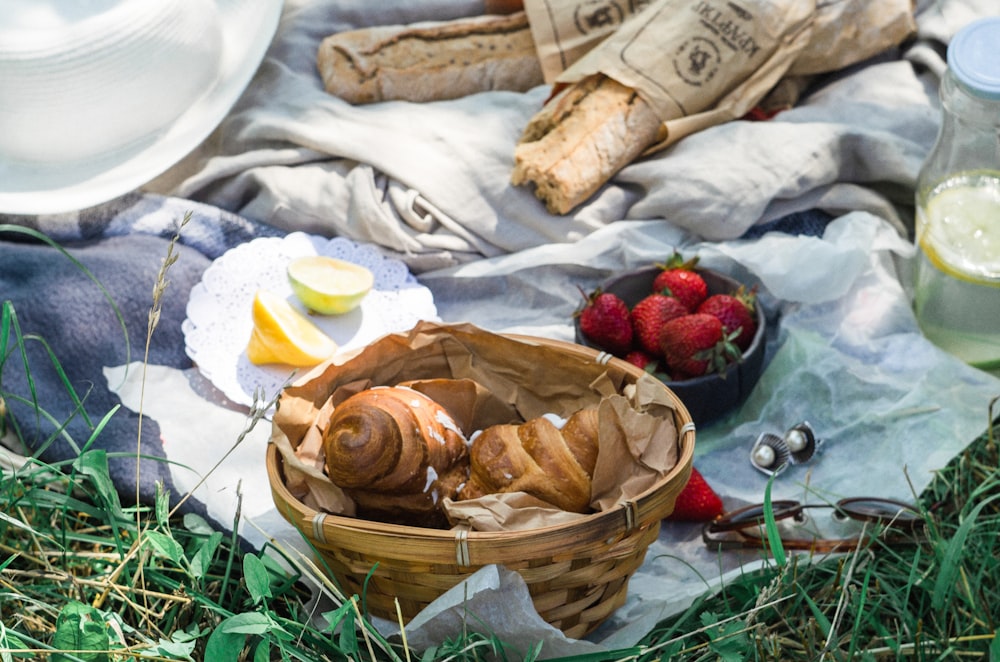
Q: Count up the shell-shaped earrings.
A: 2